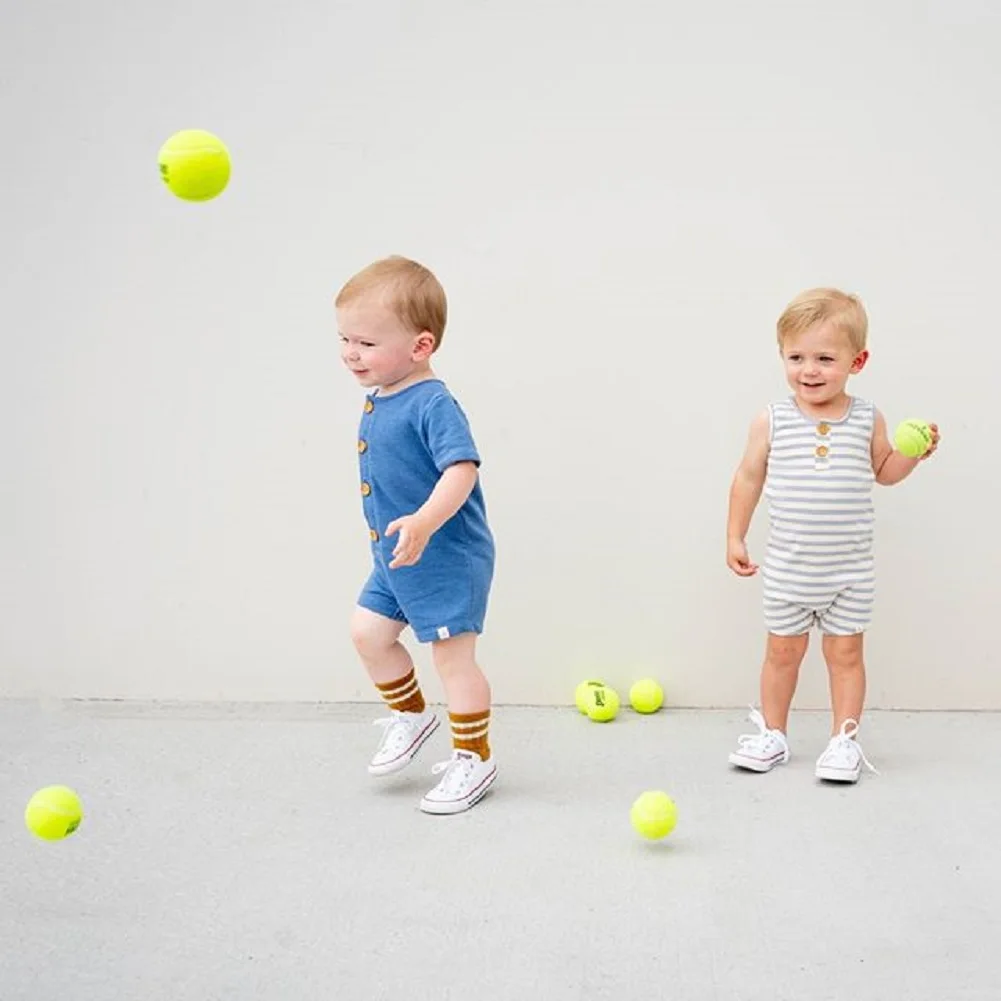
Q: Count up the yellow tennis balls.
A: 7